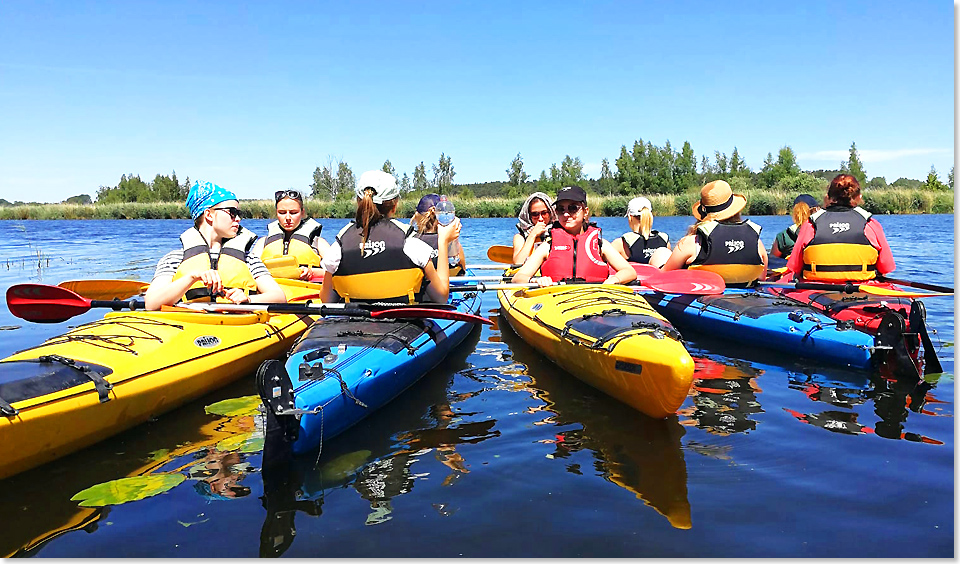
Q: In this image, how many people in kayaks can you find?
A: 10